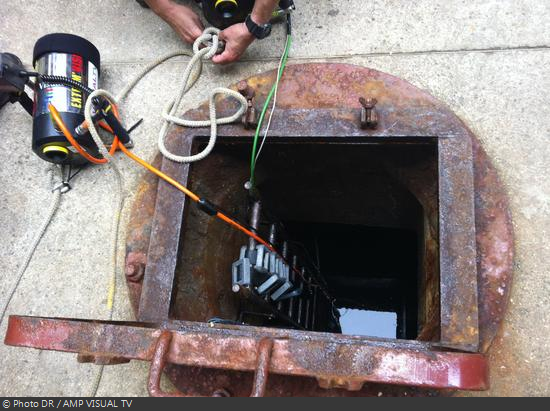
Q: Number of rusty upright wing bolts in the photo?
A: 2